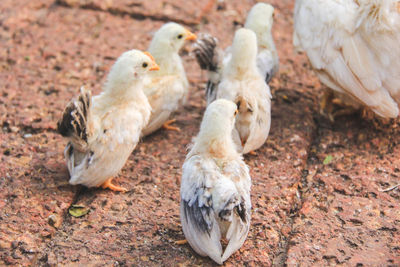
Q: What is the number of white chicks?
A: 5